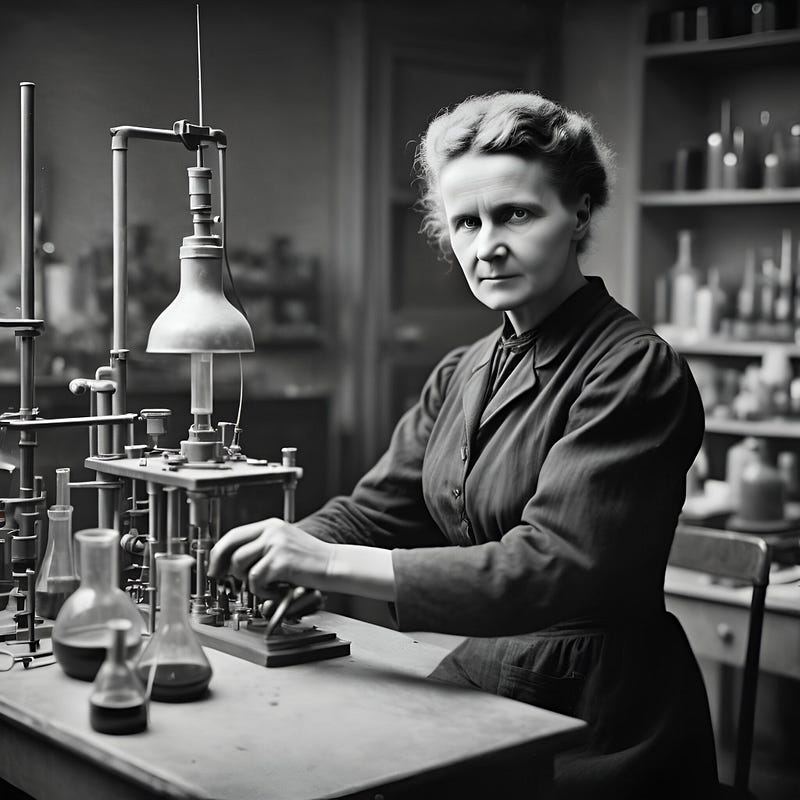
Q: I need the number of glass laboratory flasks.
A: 4